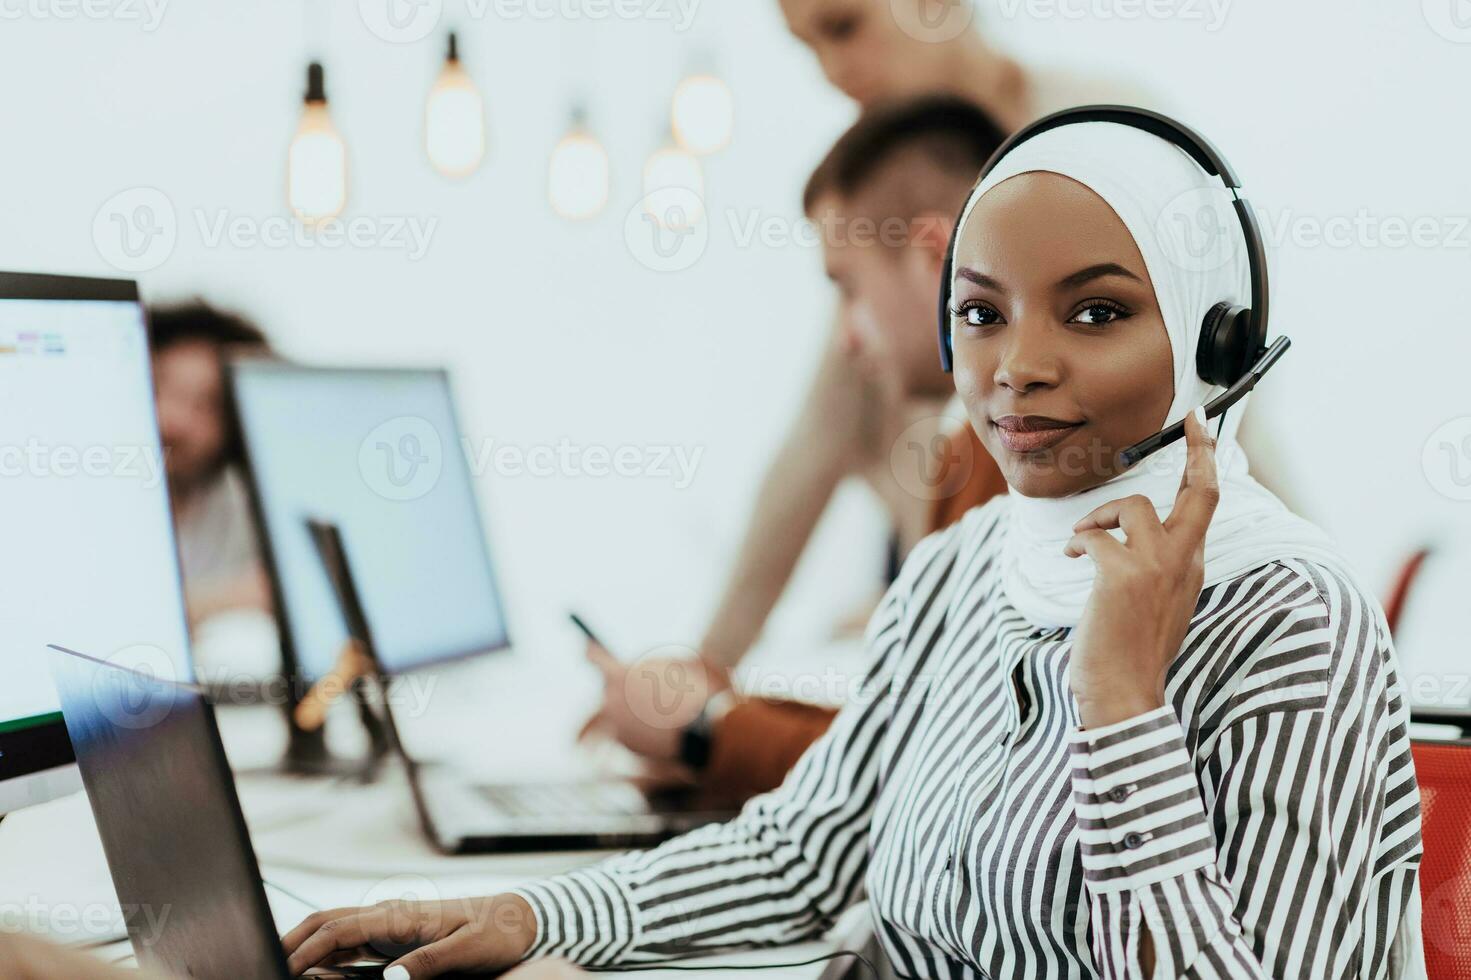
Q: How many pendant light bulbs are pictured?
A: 5